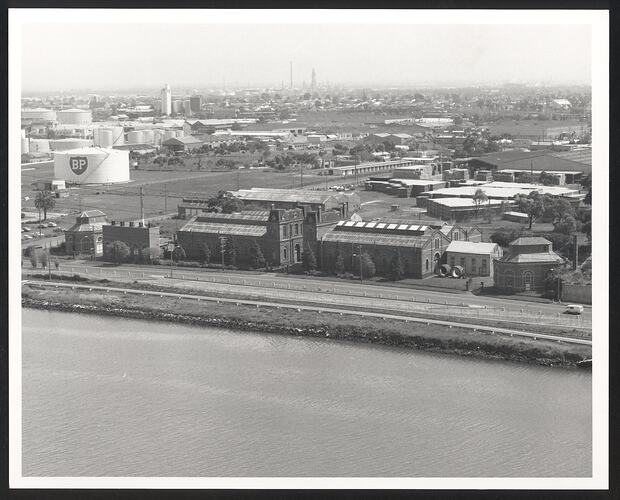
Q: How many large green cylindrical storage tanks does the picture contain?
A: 0